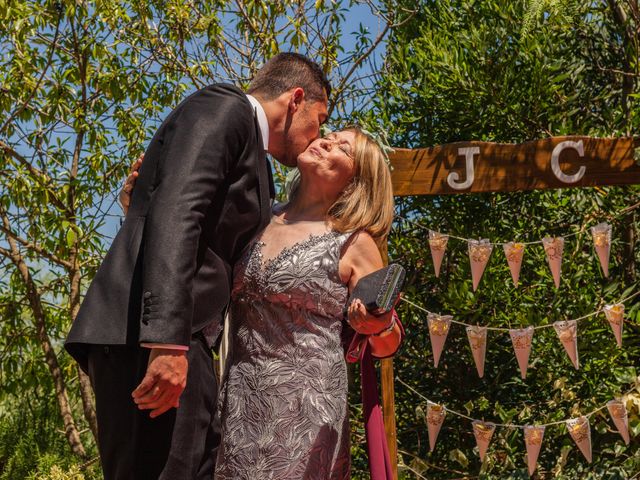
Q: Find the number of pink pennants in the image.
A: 15